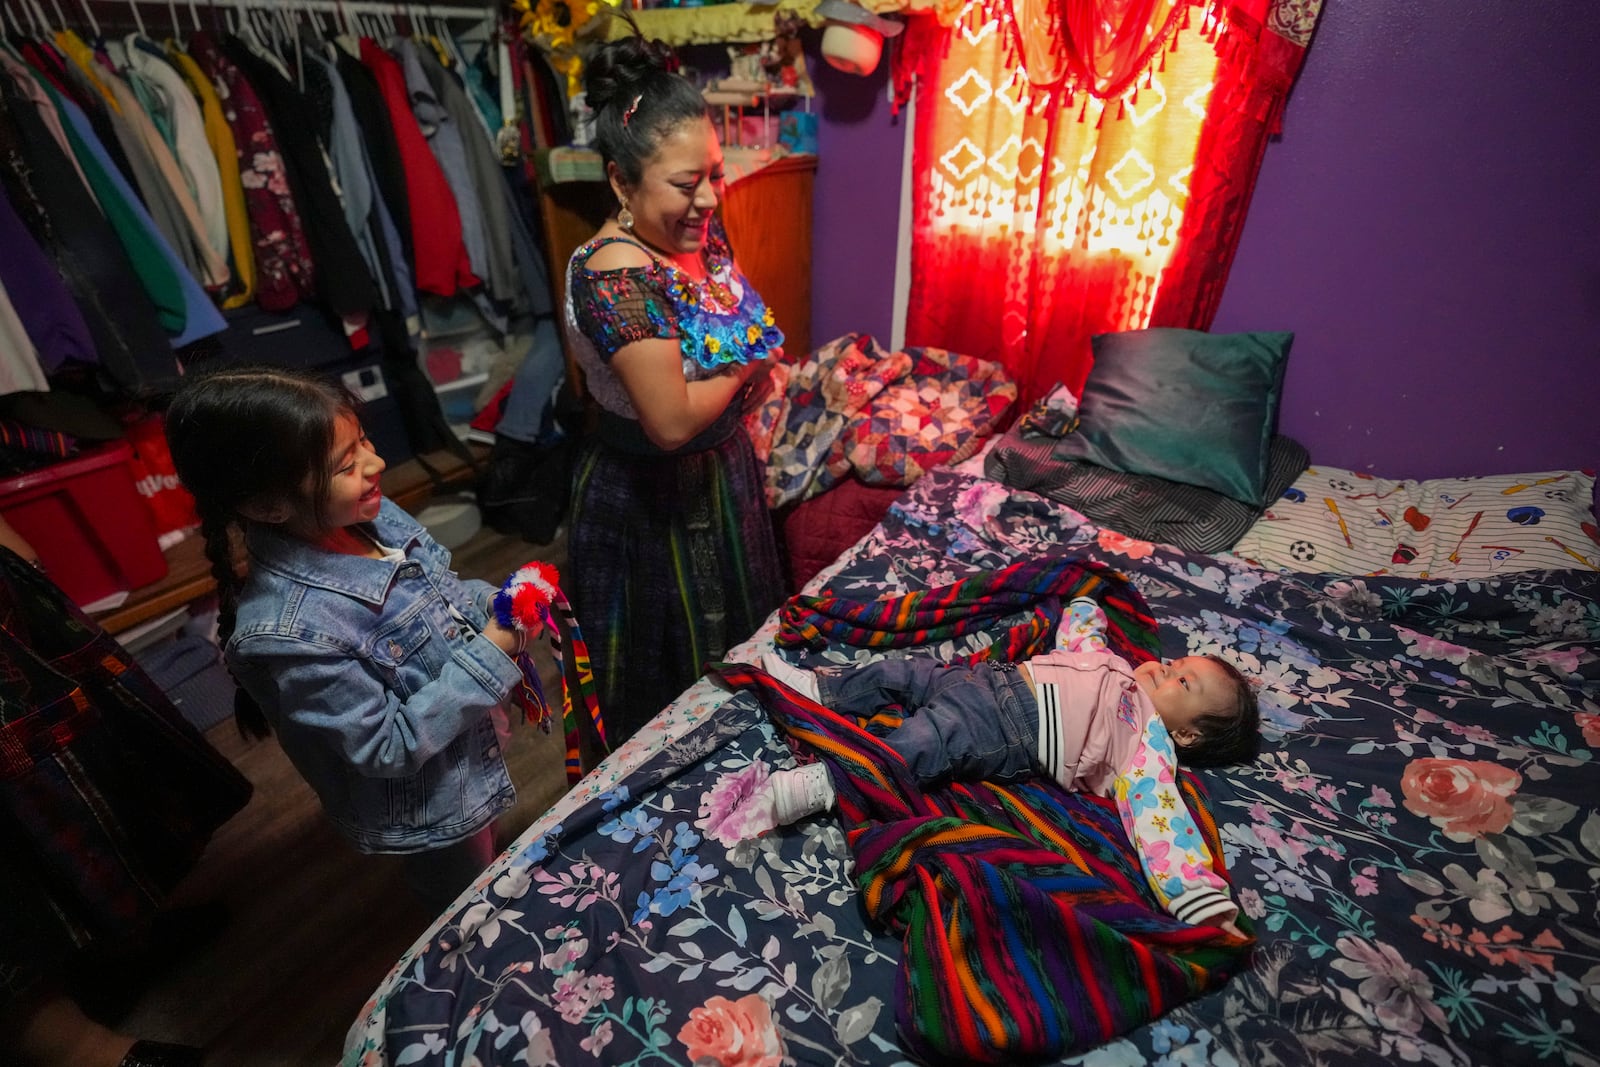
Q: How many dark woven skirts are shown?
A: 2